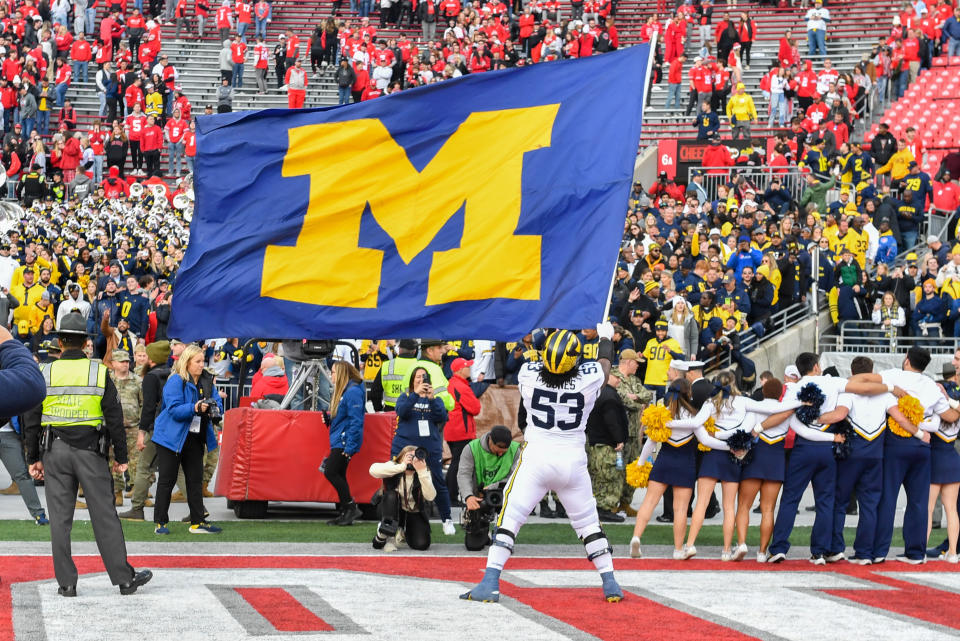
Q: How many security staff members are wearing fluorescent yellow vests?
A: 3